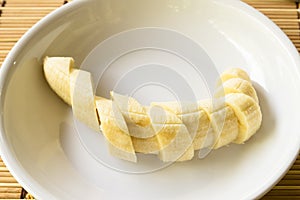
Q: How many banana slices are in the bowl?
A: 10